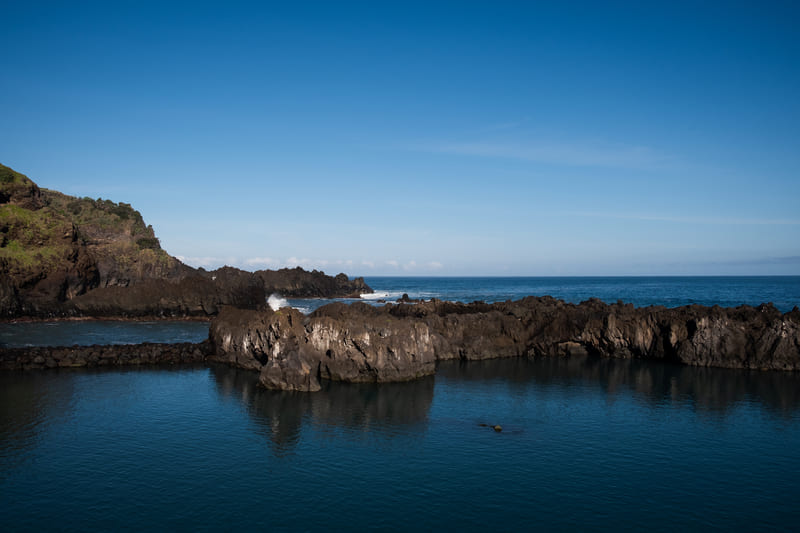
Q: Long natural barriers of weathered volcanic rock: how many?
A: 1